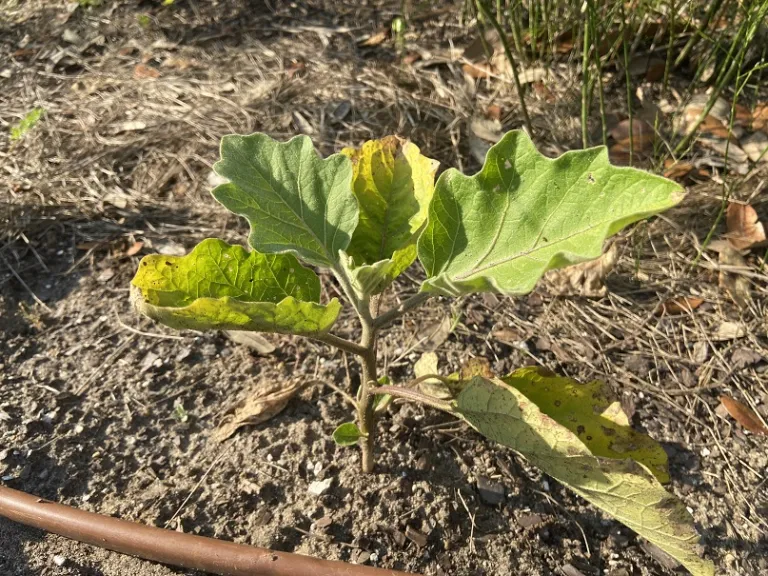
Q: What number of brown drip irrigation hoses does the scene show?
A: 1